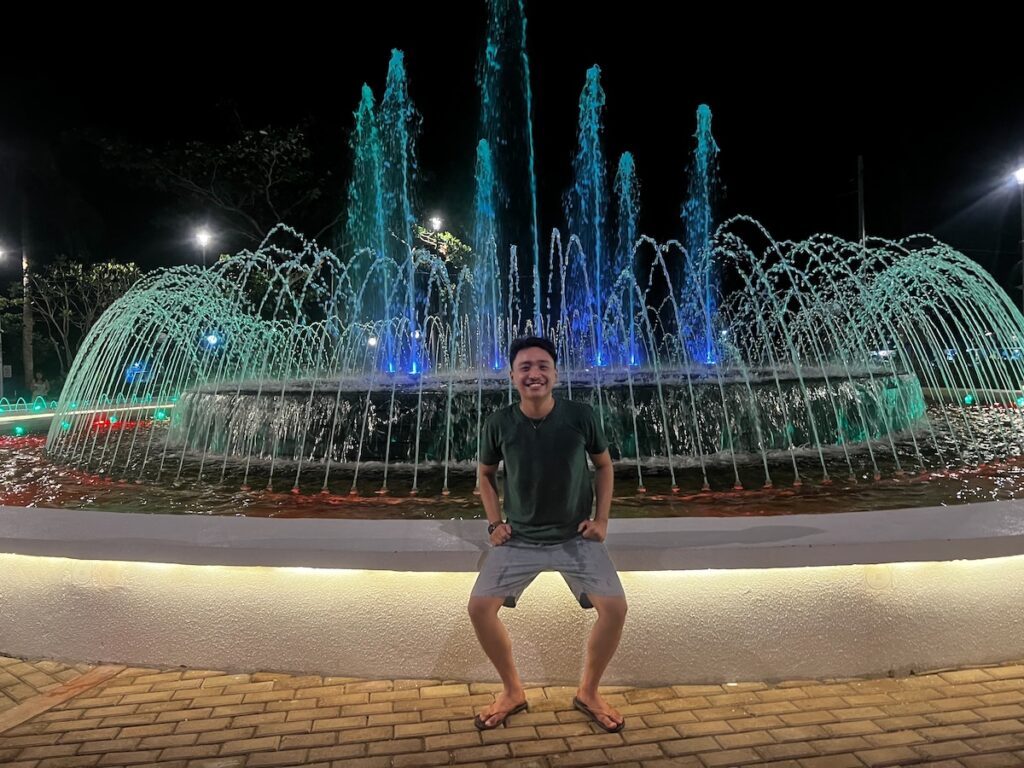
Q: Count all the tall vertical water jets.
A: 7